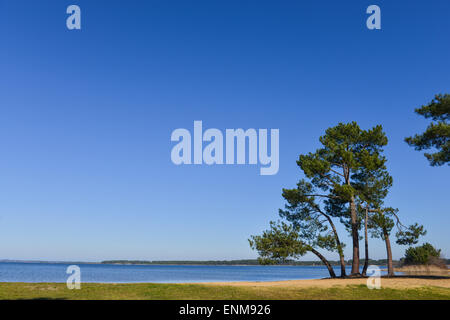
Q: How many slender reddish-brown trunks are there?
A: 5